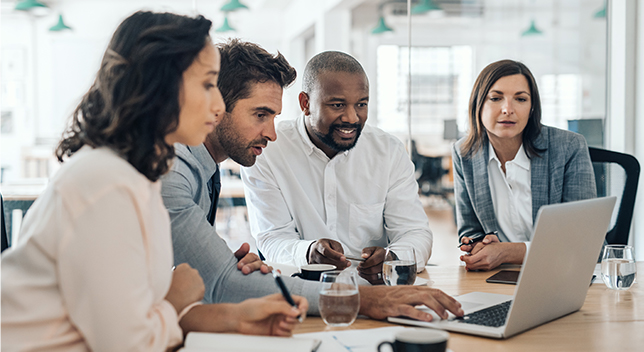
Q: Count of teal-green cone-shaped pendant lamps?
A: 8